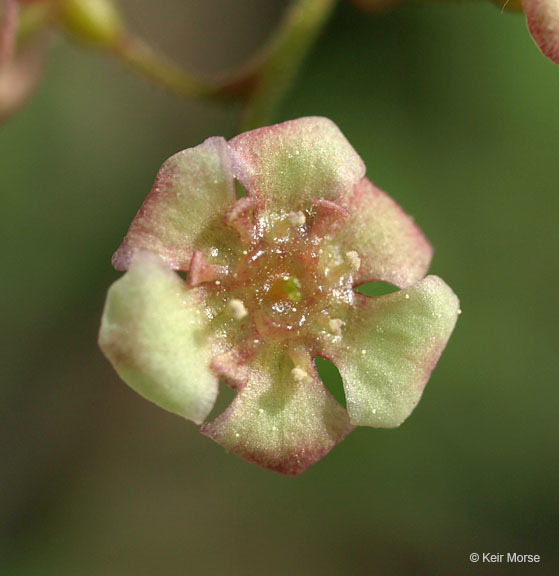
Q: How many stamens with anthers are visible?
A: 5